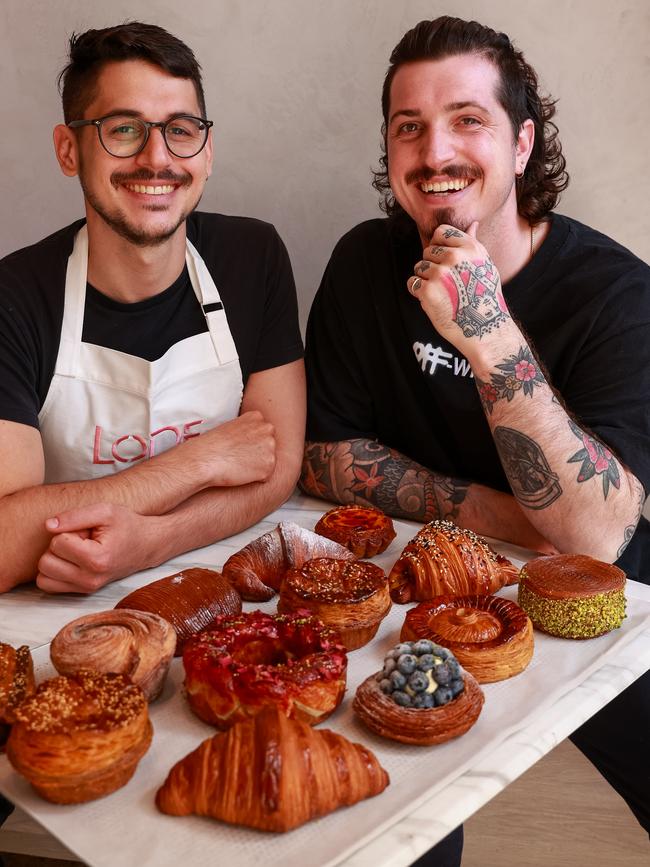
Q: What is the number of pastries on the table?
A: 13